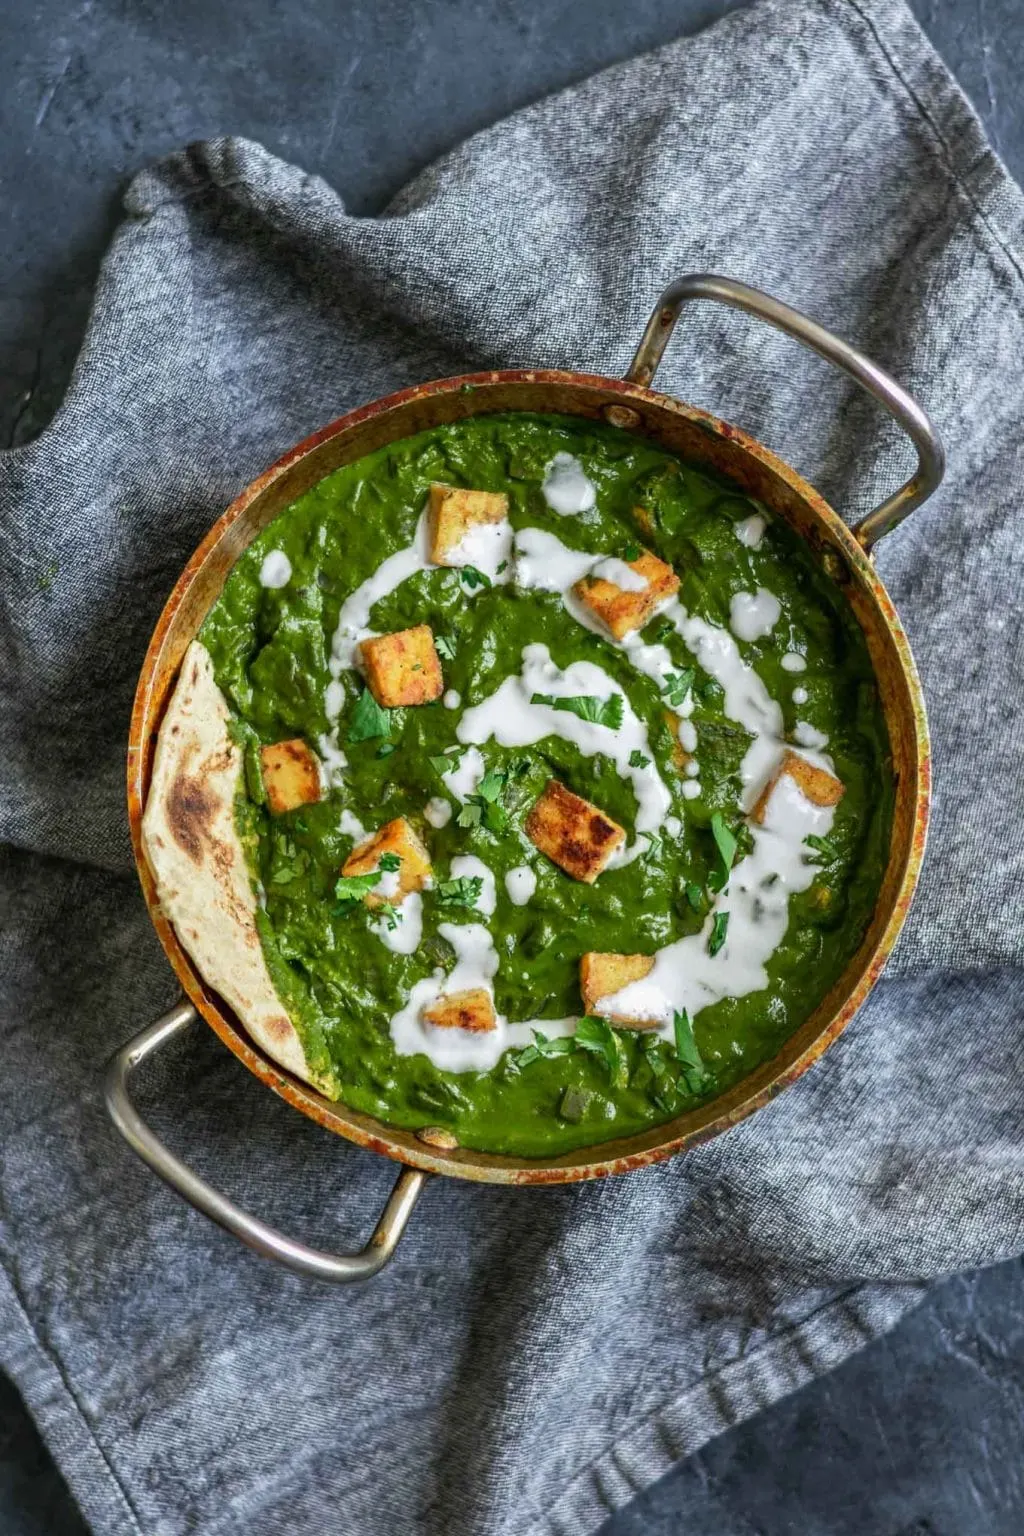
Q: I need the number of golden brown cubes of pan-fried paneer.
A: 9